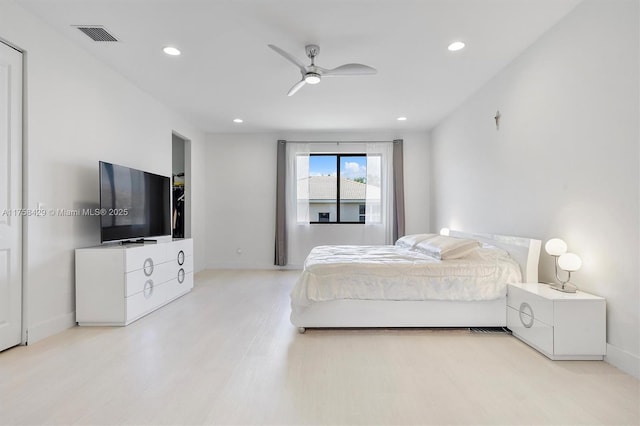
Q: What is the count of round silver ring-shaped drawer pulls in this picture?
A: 5